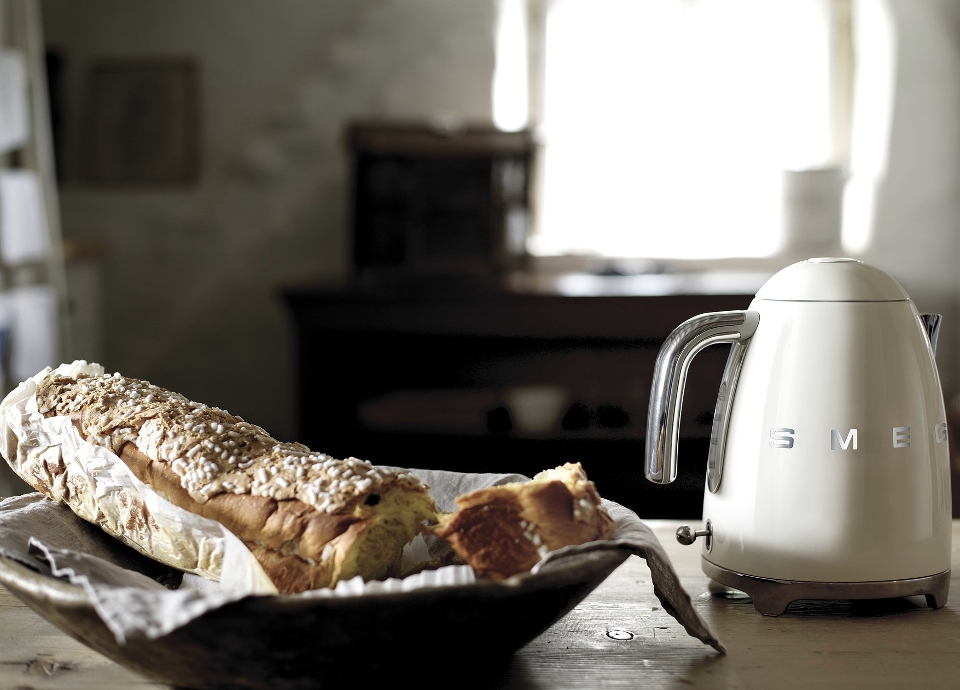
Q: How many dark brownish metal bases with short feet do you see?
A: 1